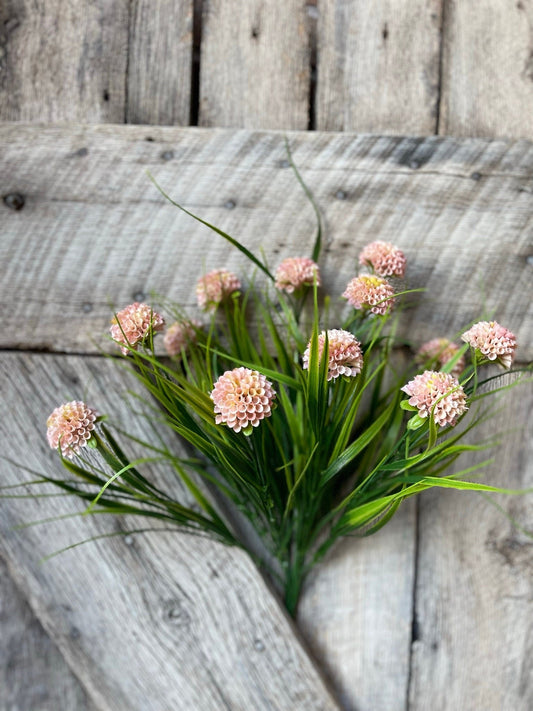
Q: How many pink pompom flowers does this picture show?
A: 12